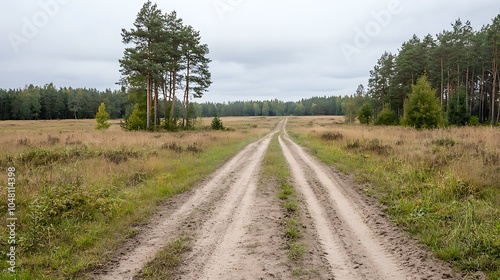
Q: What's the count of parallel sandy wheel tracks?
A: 4